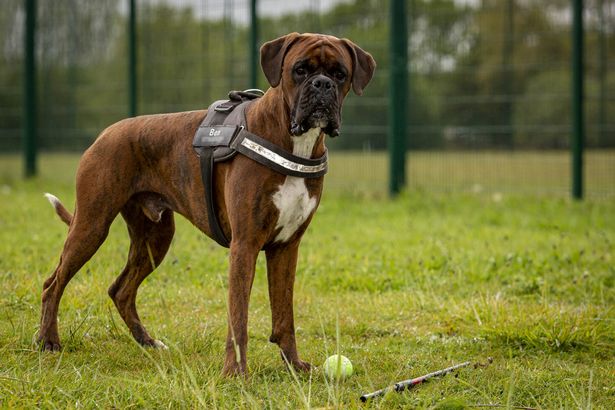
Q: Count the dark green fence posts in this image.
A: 5